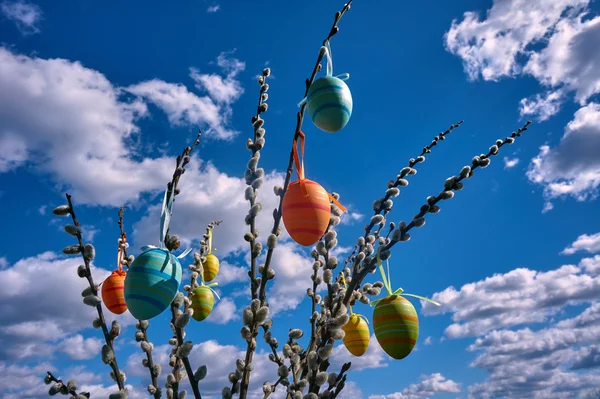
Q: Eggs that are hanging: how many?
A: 8